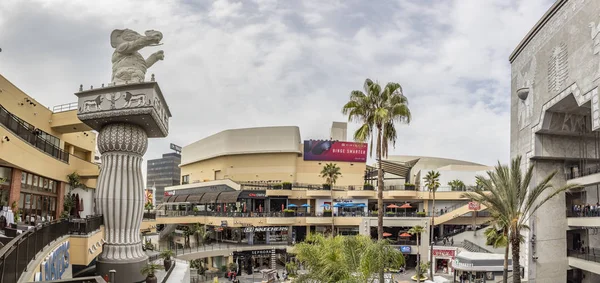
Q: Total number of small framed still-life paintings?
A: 0